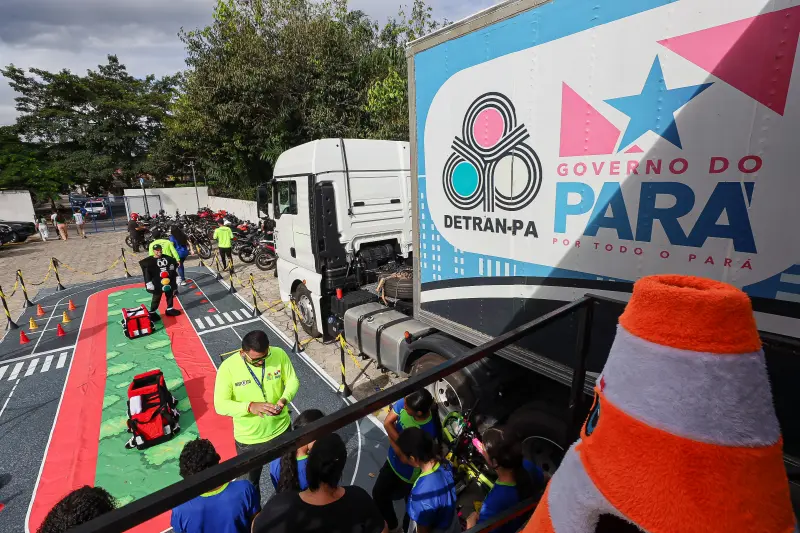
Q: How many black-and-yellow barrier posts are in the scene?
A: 10